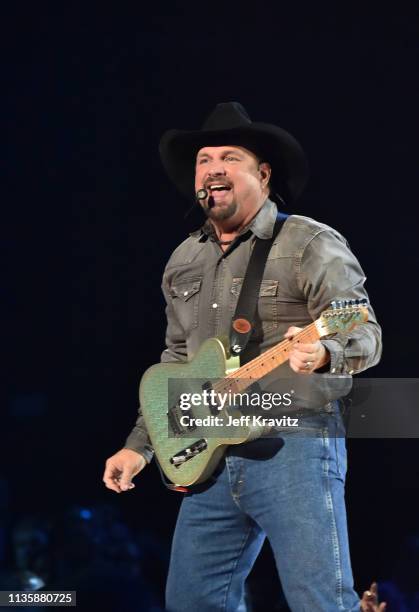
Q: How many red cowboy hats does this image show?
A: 0